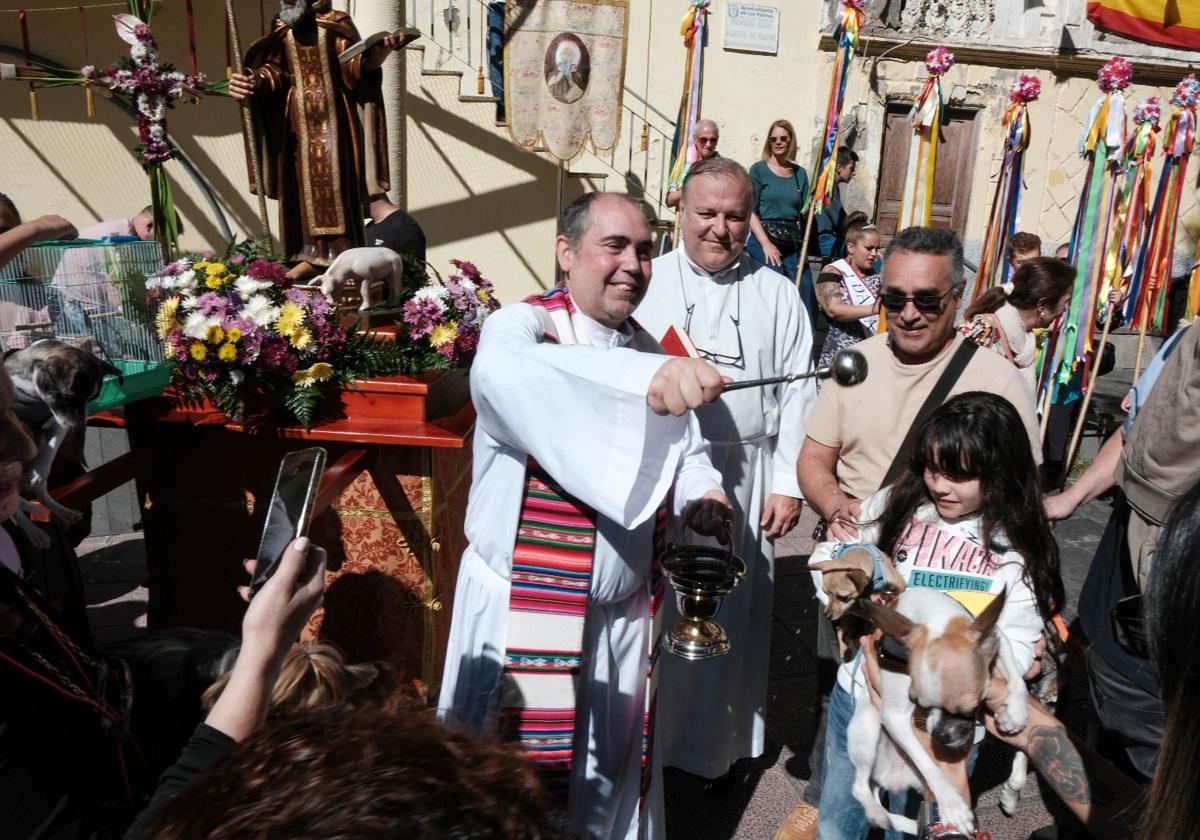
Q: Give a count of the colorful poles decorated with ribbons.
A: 7